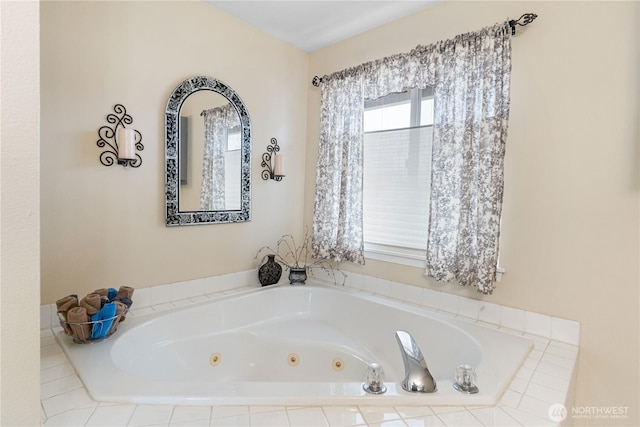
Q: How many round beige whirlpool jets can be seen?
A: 3